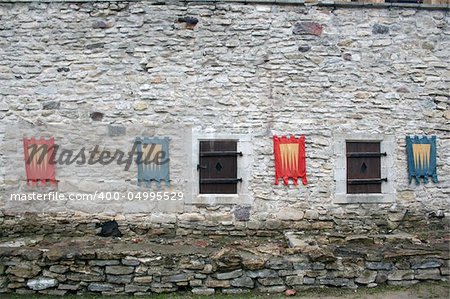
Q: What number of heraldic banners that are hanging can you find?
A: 4